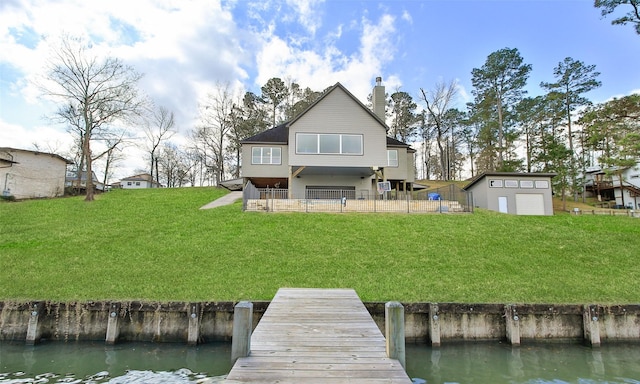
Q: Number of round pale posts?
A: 2